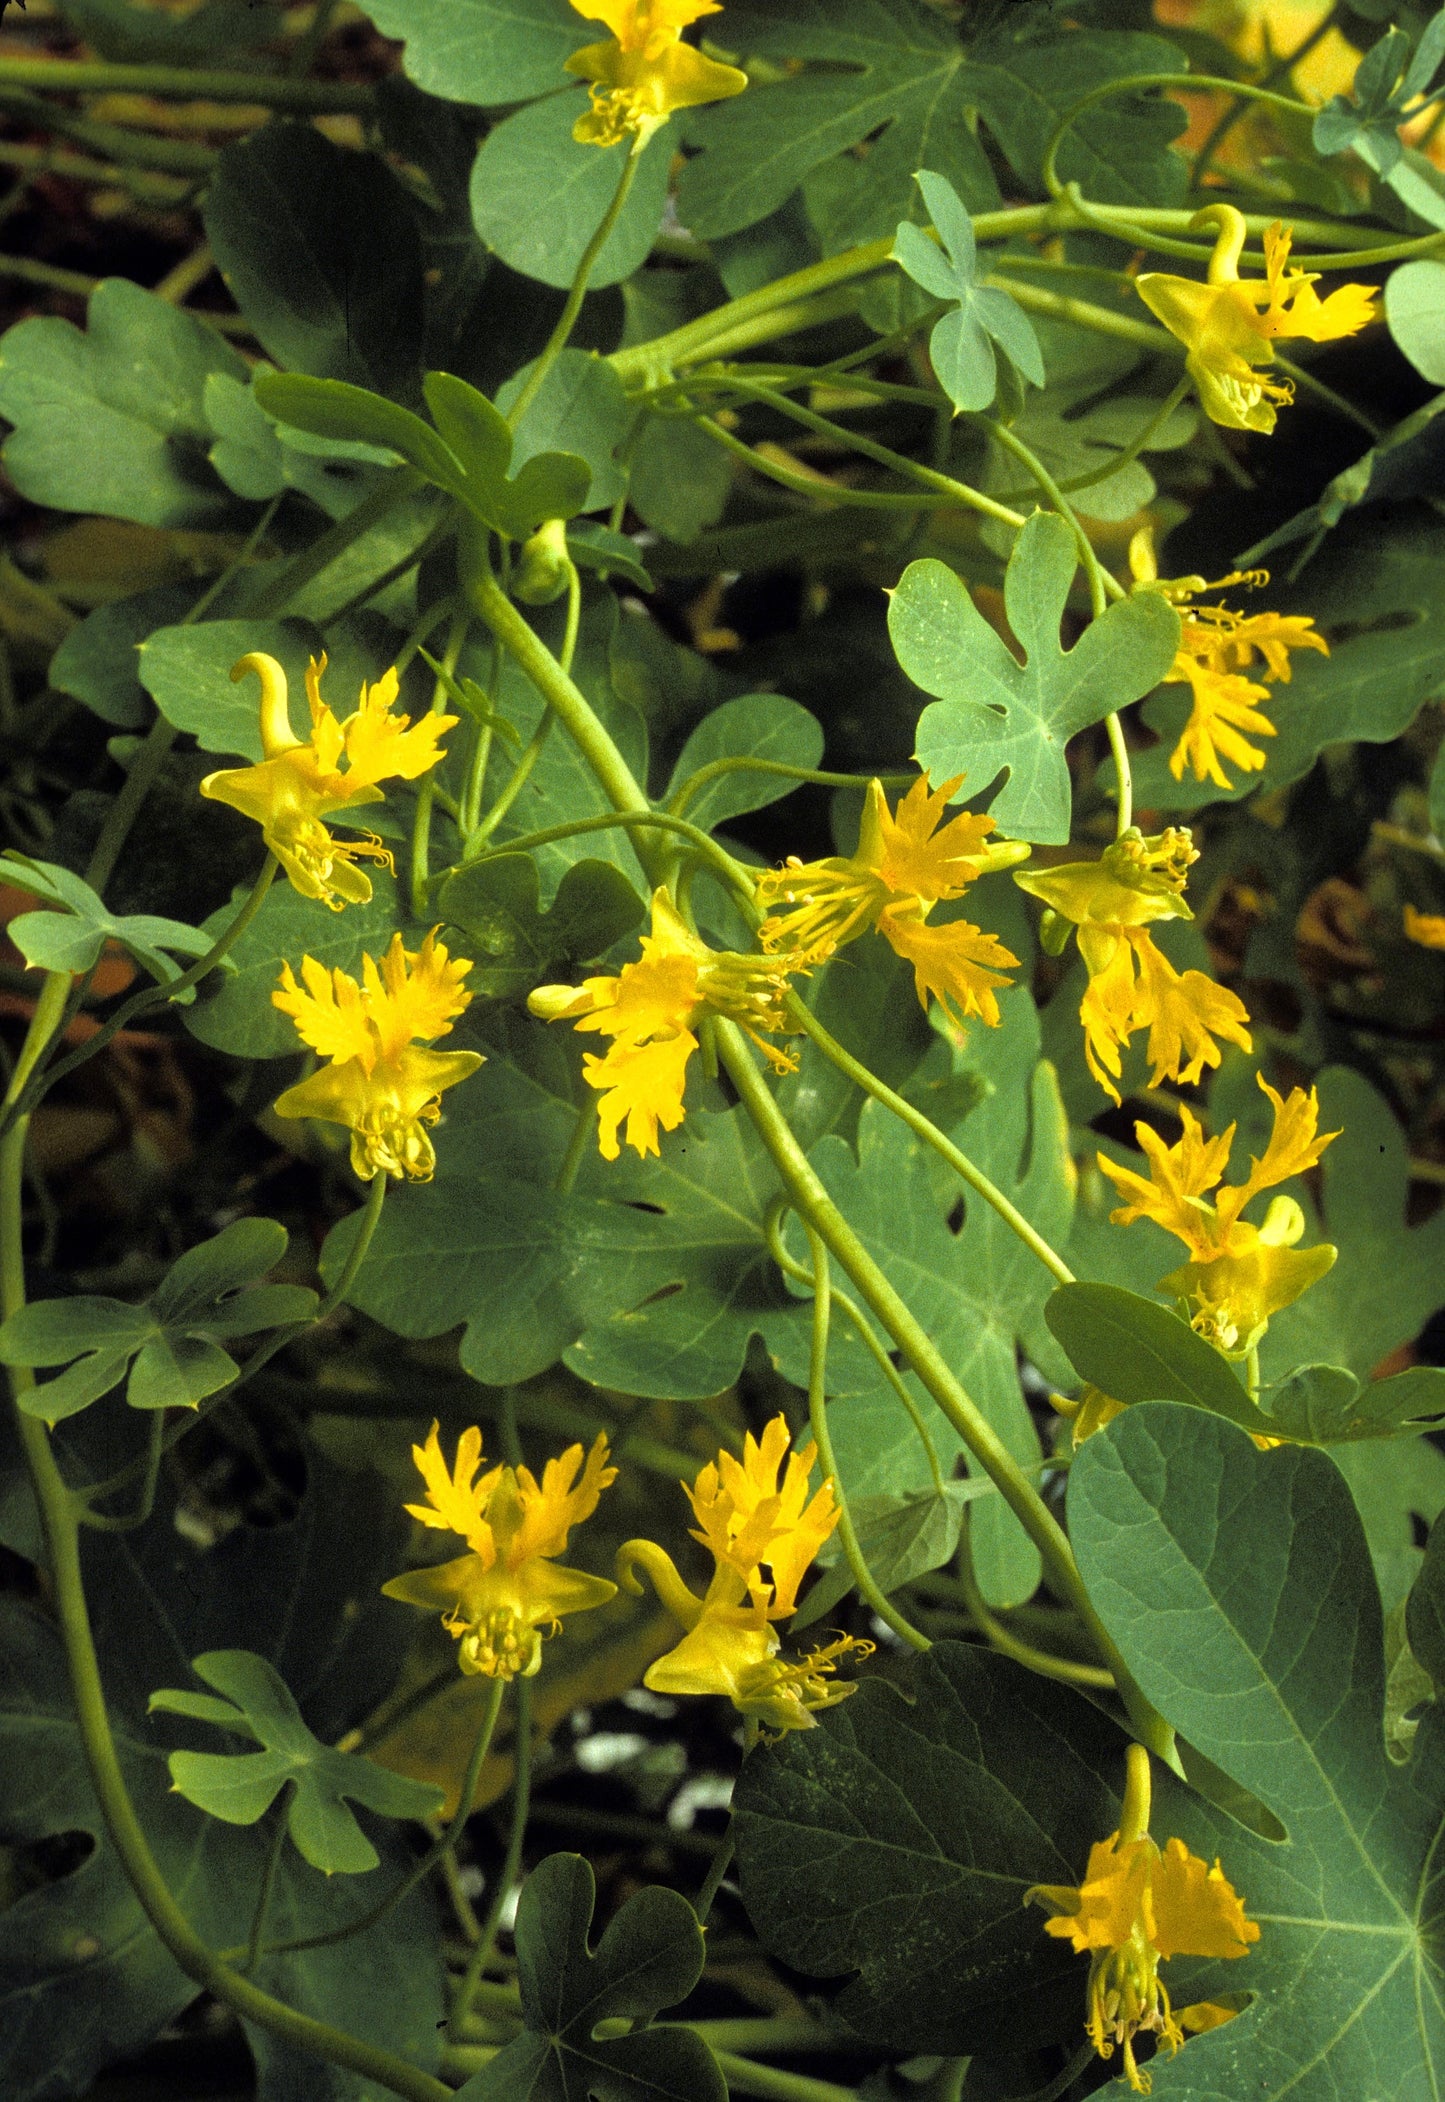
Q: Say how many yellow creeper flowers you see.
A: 12